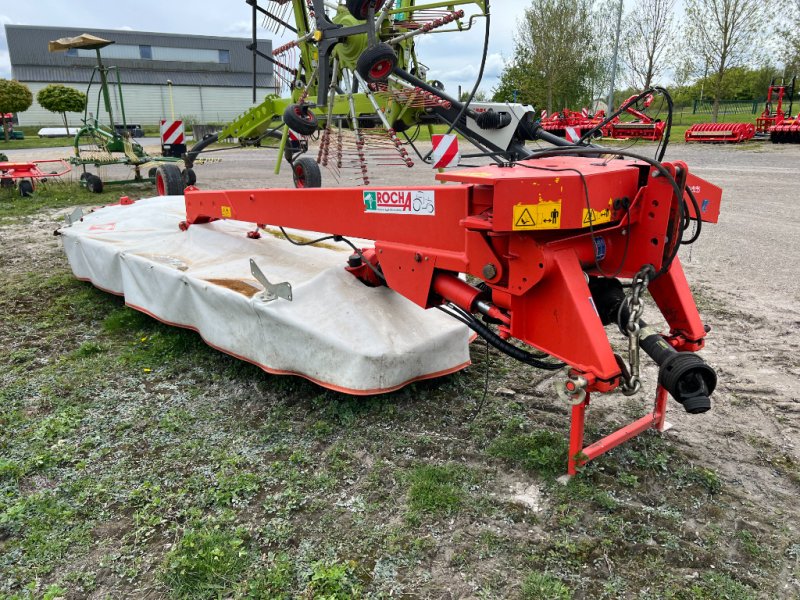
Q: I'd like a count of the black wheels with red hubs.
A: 5